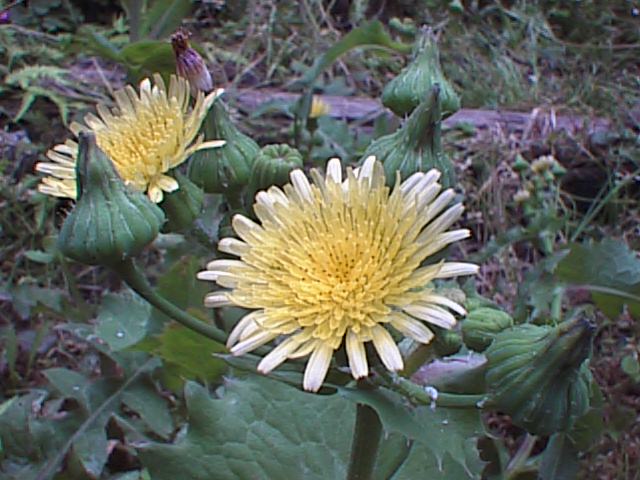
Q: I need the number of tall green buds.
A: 5